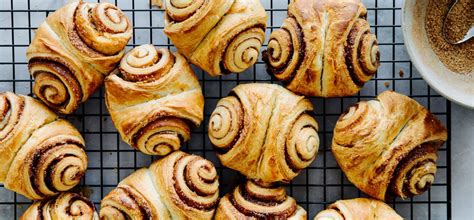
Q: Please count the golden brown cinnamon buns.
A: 11